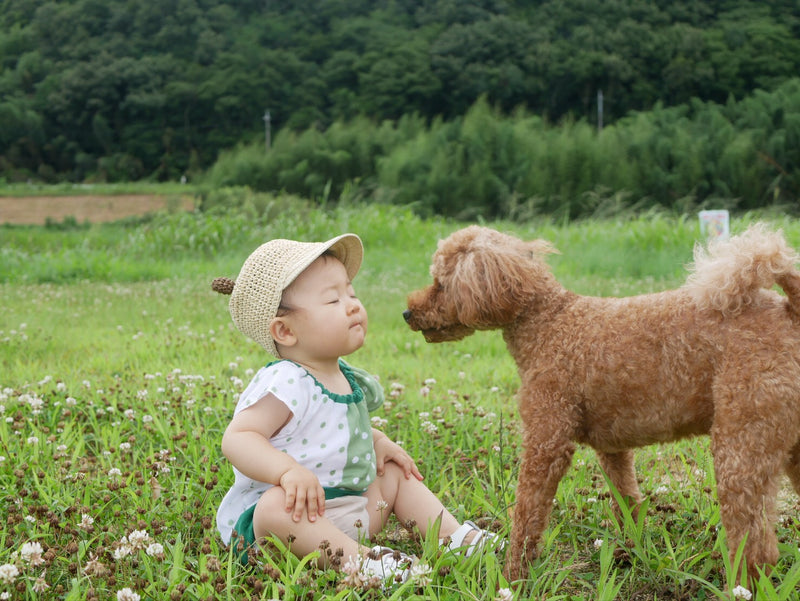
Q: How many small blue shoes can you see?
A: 0